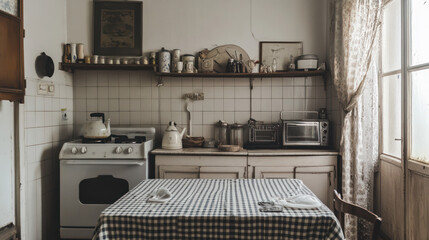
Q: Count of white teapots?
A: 2